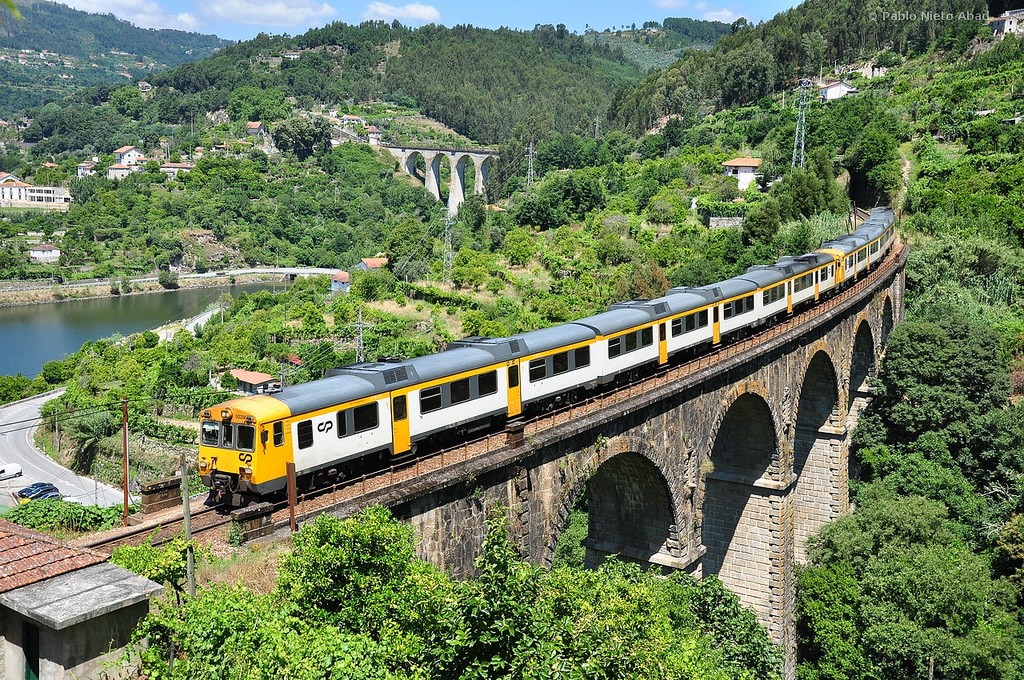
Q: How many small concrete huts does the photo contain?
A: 1